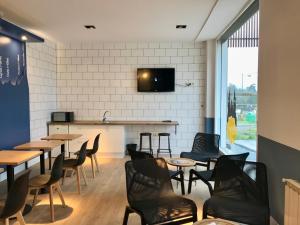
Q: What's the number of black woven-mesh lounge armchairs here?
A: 5